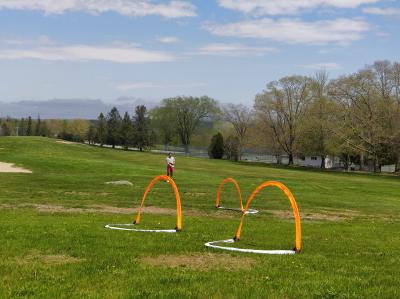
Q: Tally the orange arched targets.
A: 3